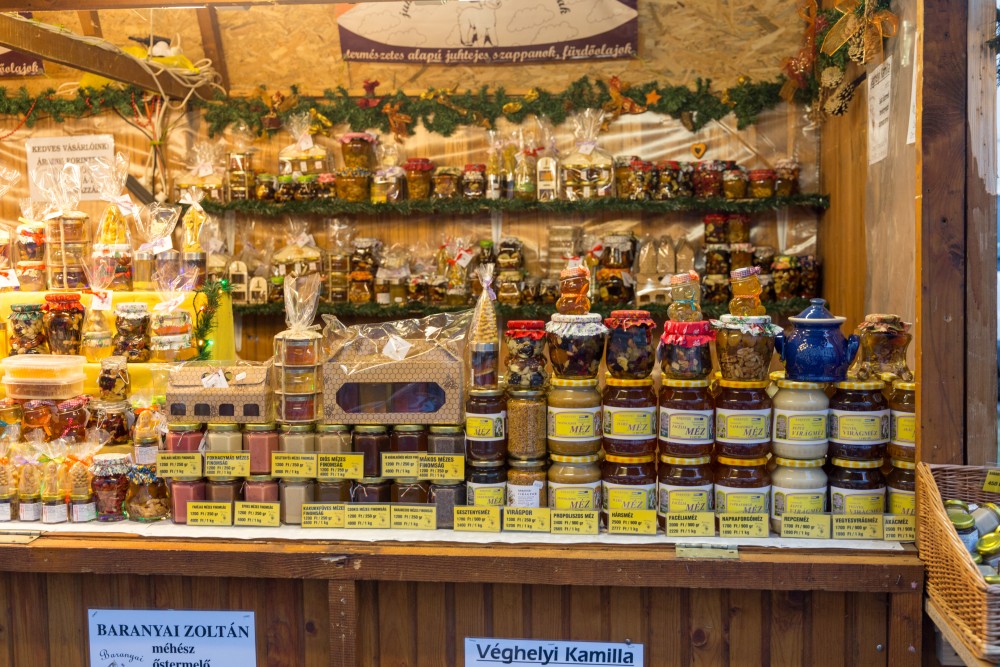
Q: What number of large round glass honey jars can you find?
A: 14